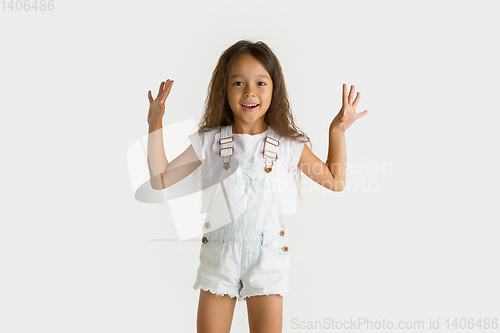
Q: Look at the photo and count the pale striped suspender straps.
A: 2